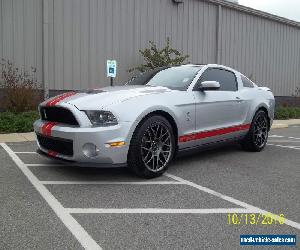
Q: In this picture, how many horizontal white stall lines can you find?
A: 4